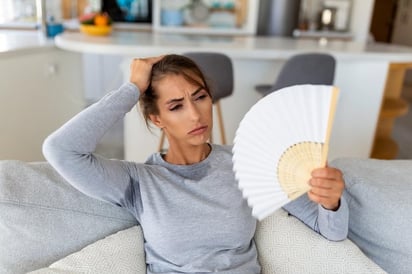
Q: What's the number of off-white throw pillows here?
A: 2